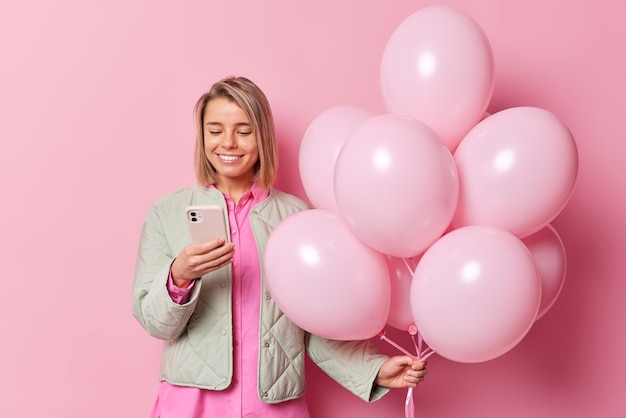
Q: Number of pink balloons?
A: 8